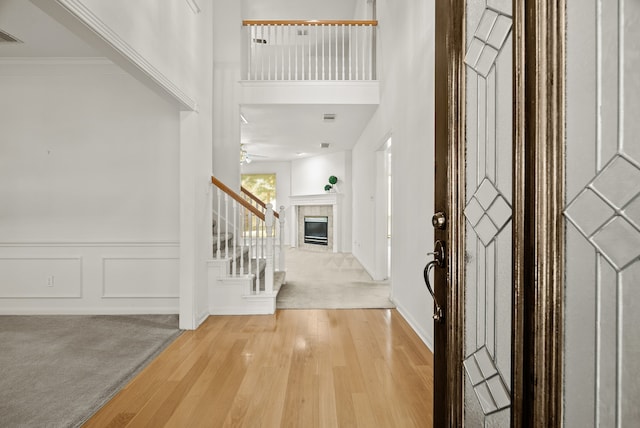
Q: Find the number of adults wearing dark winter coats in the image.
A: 0